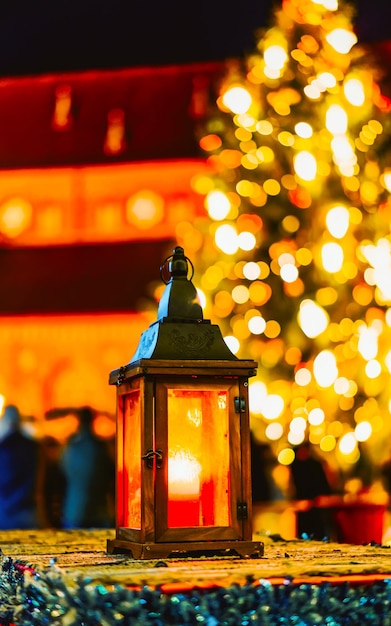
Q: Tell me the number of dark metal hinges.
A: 2